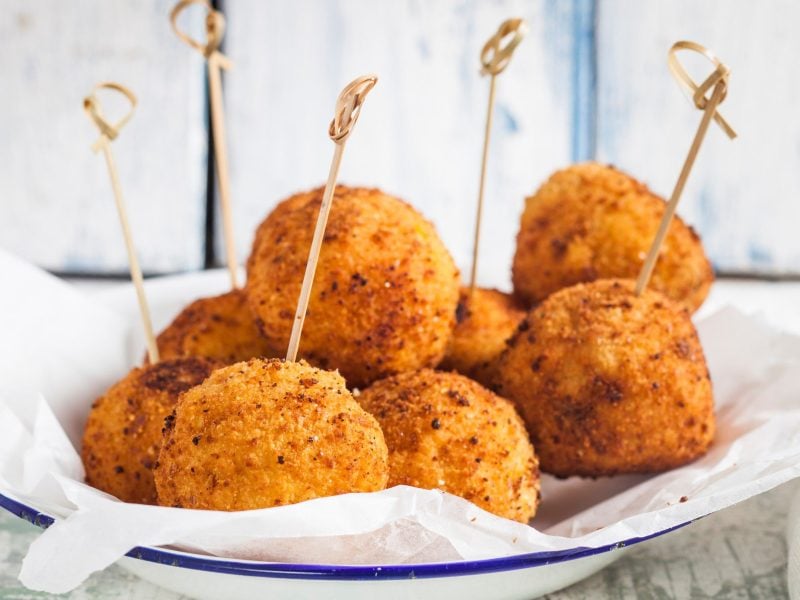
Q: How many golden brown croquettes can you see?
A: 8